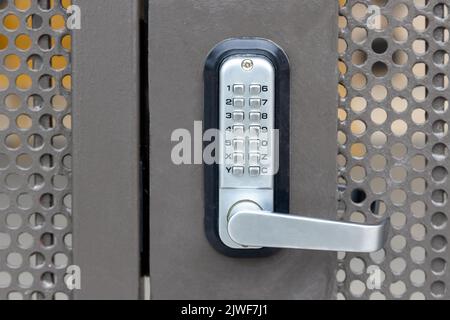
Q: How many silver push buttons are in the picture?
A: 14